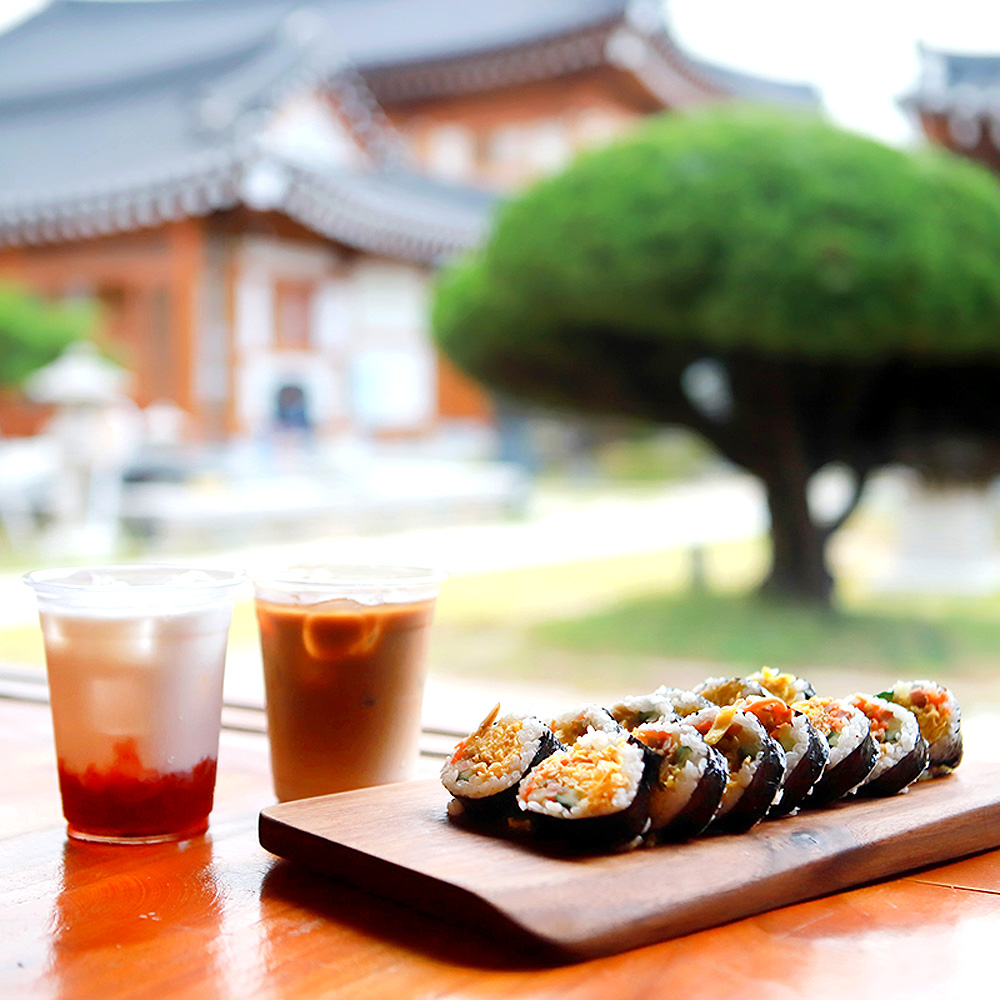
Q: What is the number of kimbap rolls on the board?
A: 13